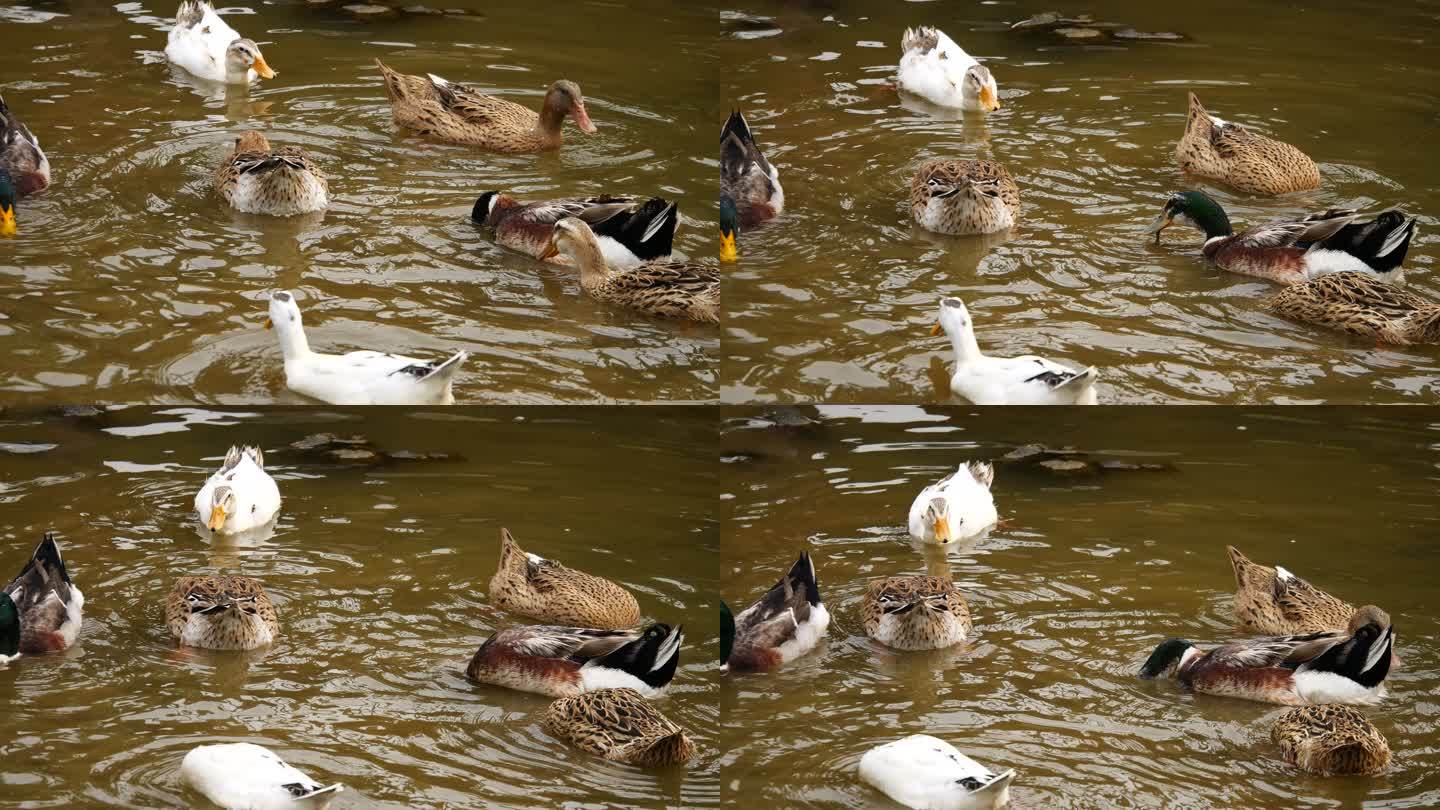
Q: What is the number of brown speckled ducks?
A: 12